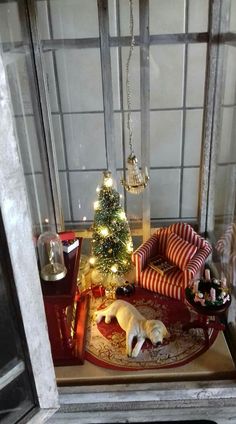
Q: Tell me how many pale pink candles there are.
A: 4